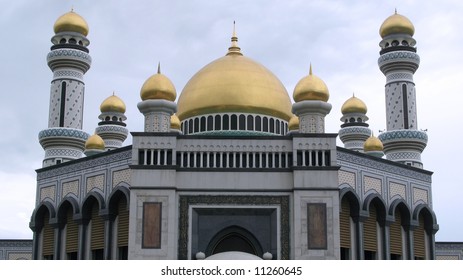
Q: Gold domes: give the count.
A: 11